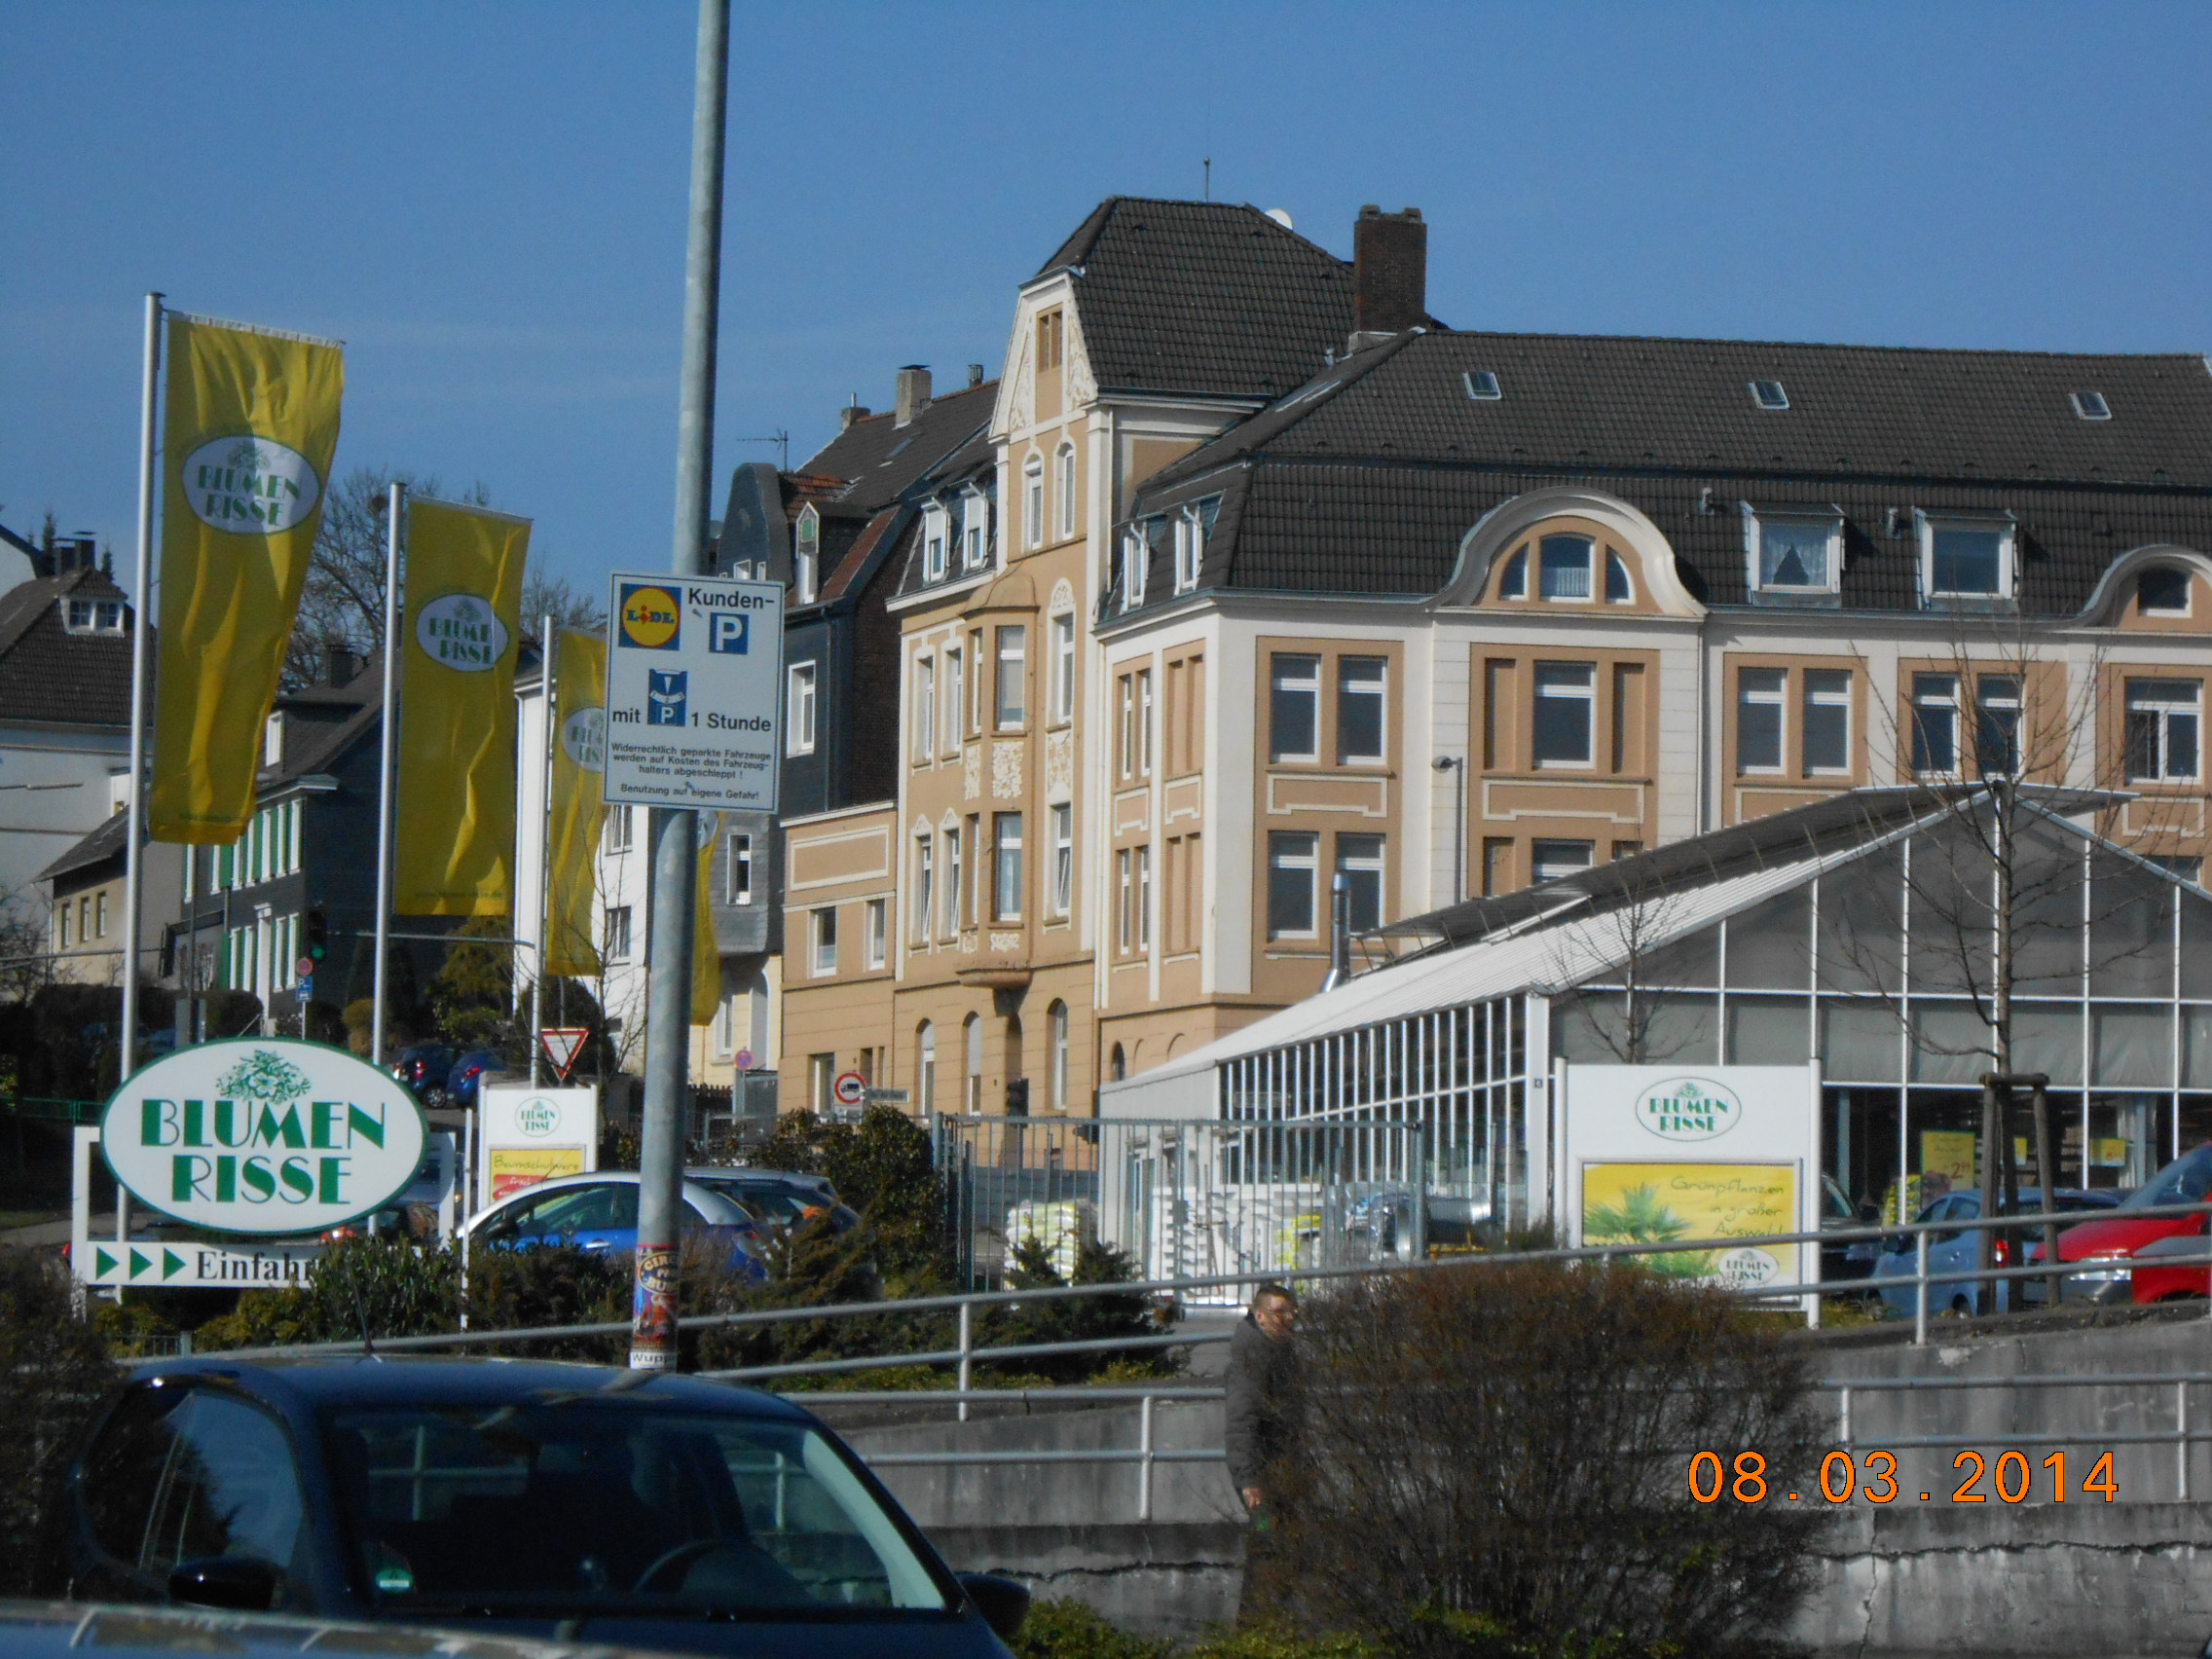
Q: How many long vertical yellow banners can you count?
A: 4